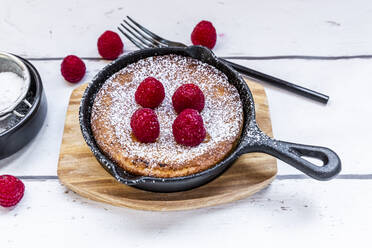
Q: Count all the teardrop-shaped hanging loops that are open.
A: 1